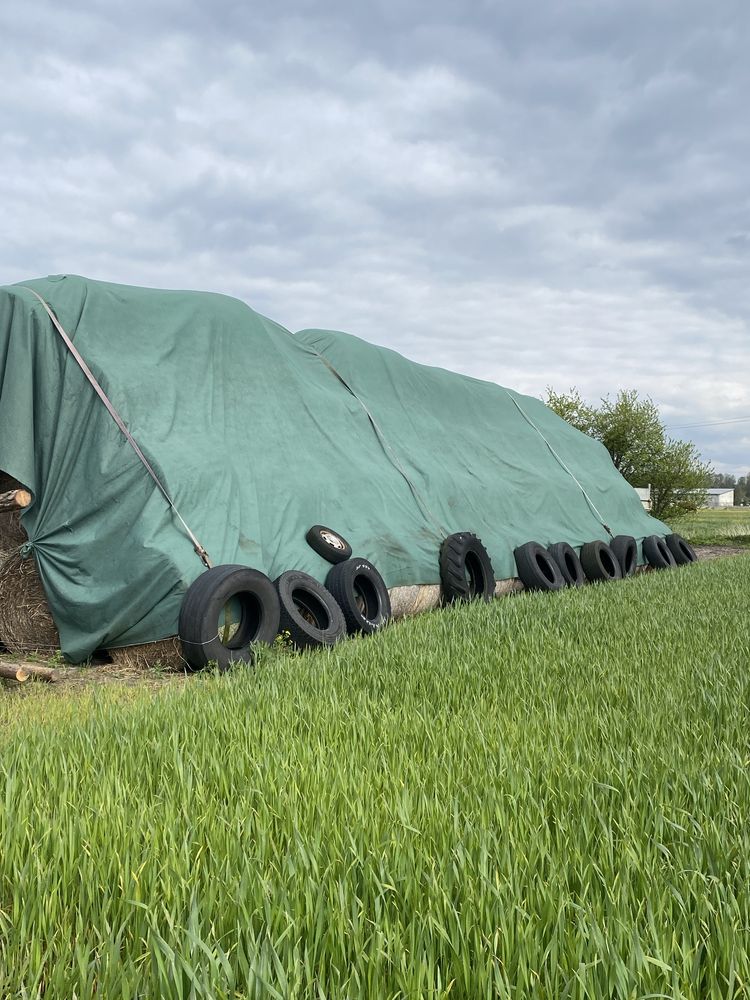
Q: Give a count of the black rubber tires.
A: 11